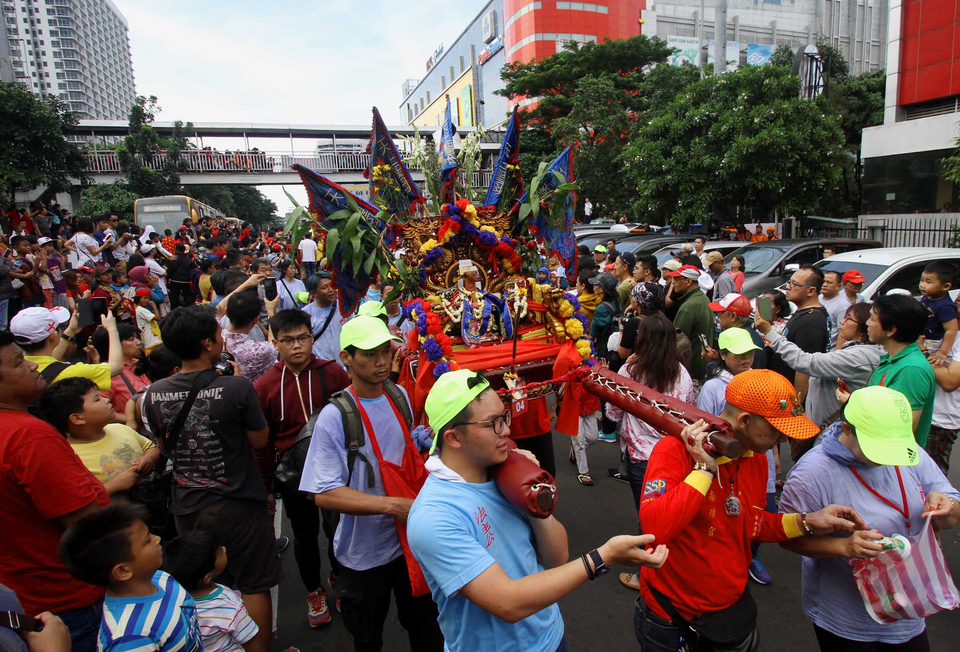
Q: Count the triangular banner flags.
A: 5